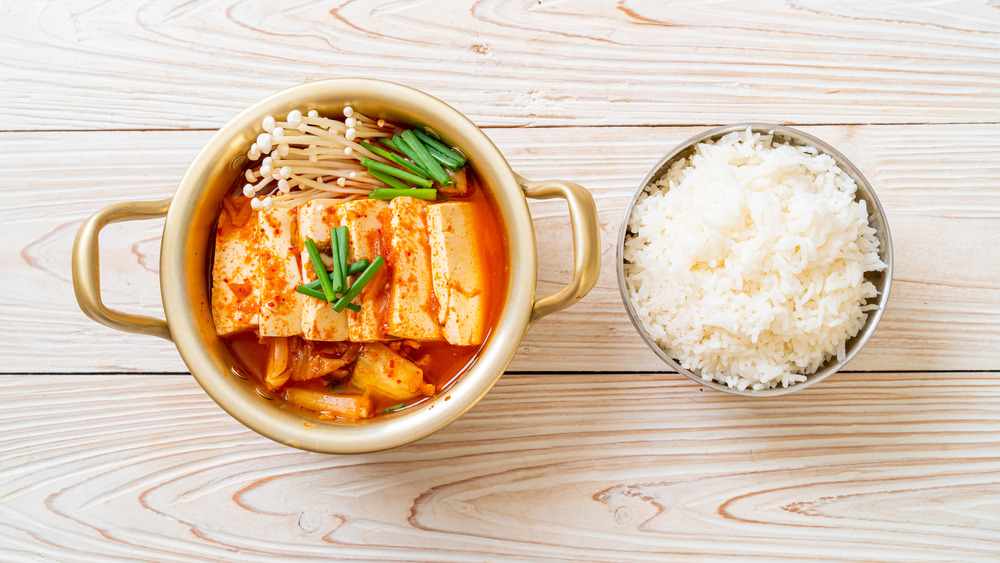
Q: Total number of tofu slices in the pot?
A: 6